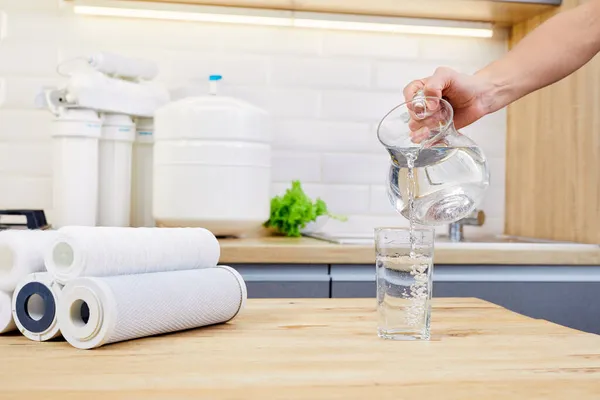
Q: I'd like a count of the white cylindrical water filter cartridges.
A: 5